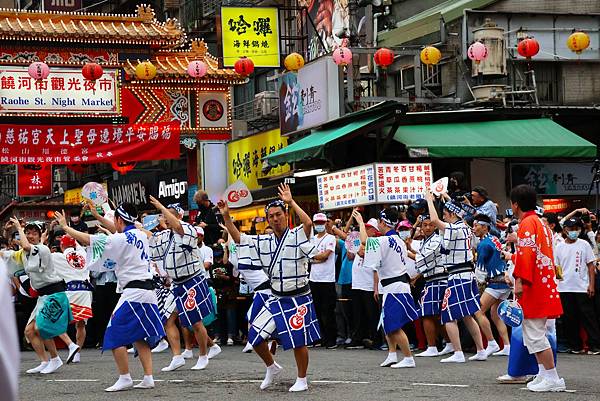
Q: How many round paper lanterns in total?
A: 12